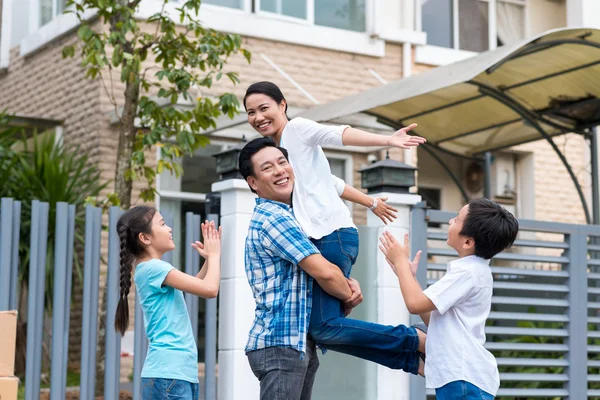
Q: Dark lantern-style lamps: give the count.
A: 2